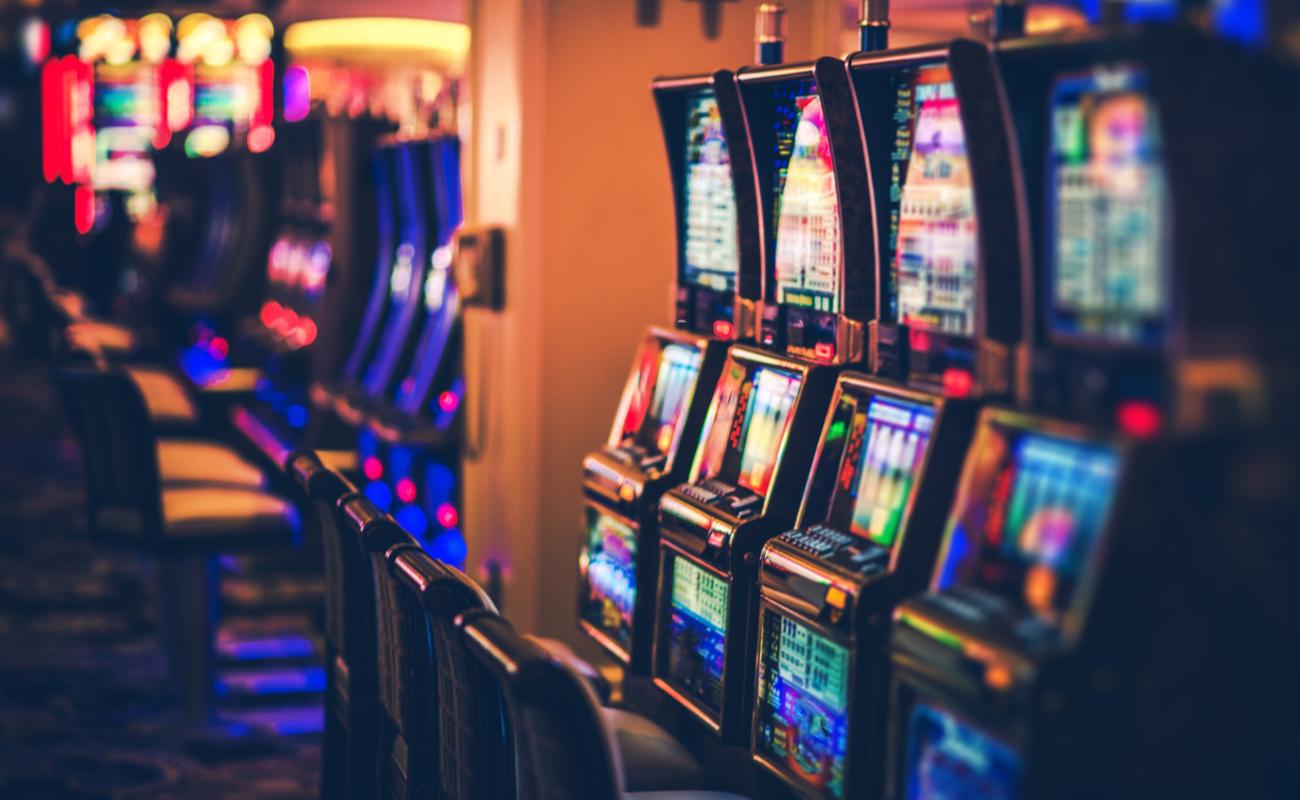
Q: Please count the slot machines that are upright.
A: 4